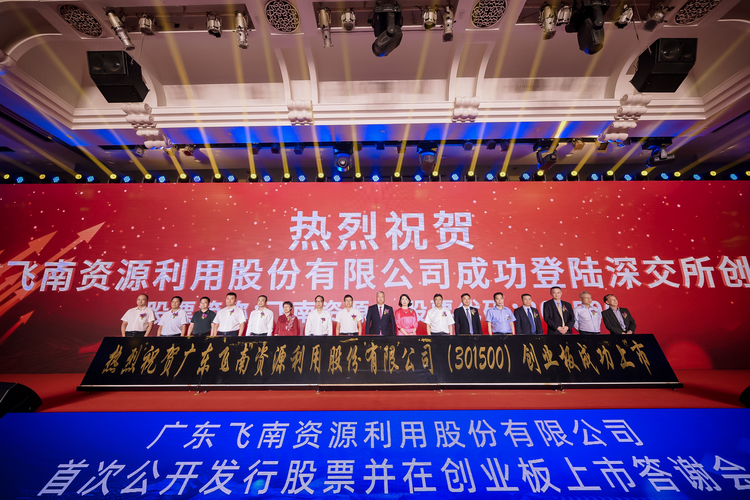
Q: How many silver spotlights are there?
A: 12